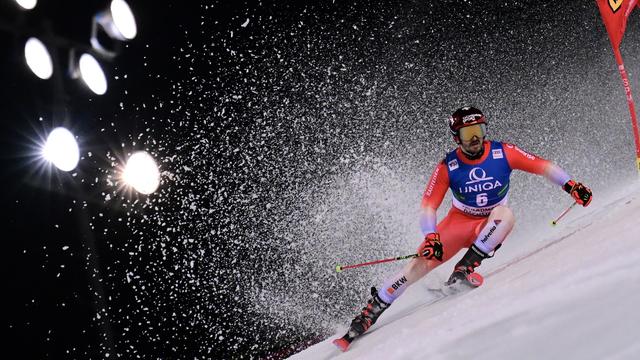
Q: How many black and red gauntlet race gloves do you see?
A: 2